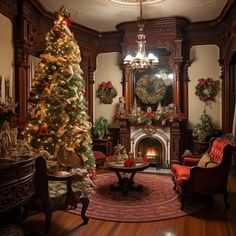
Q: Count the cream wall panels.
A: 3